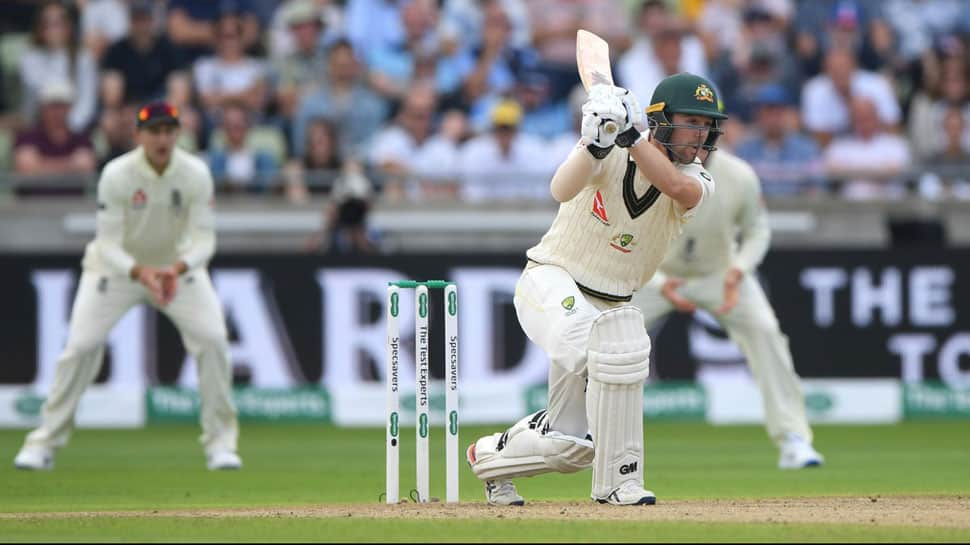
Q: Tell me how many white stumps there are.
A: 3